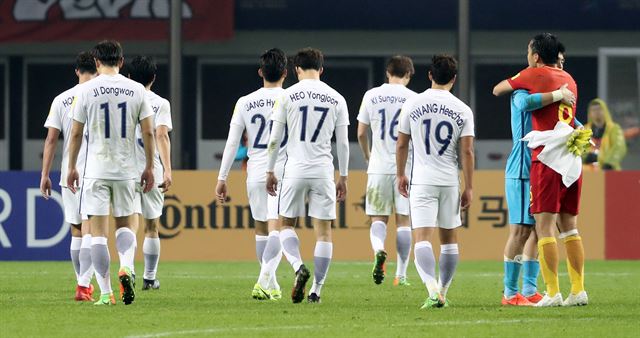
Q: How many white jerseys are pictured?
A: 7